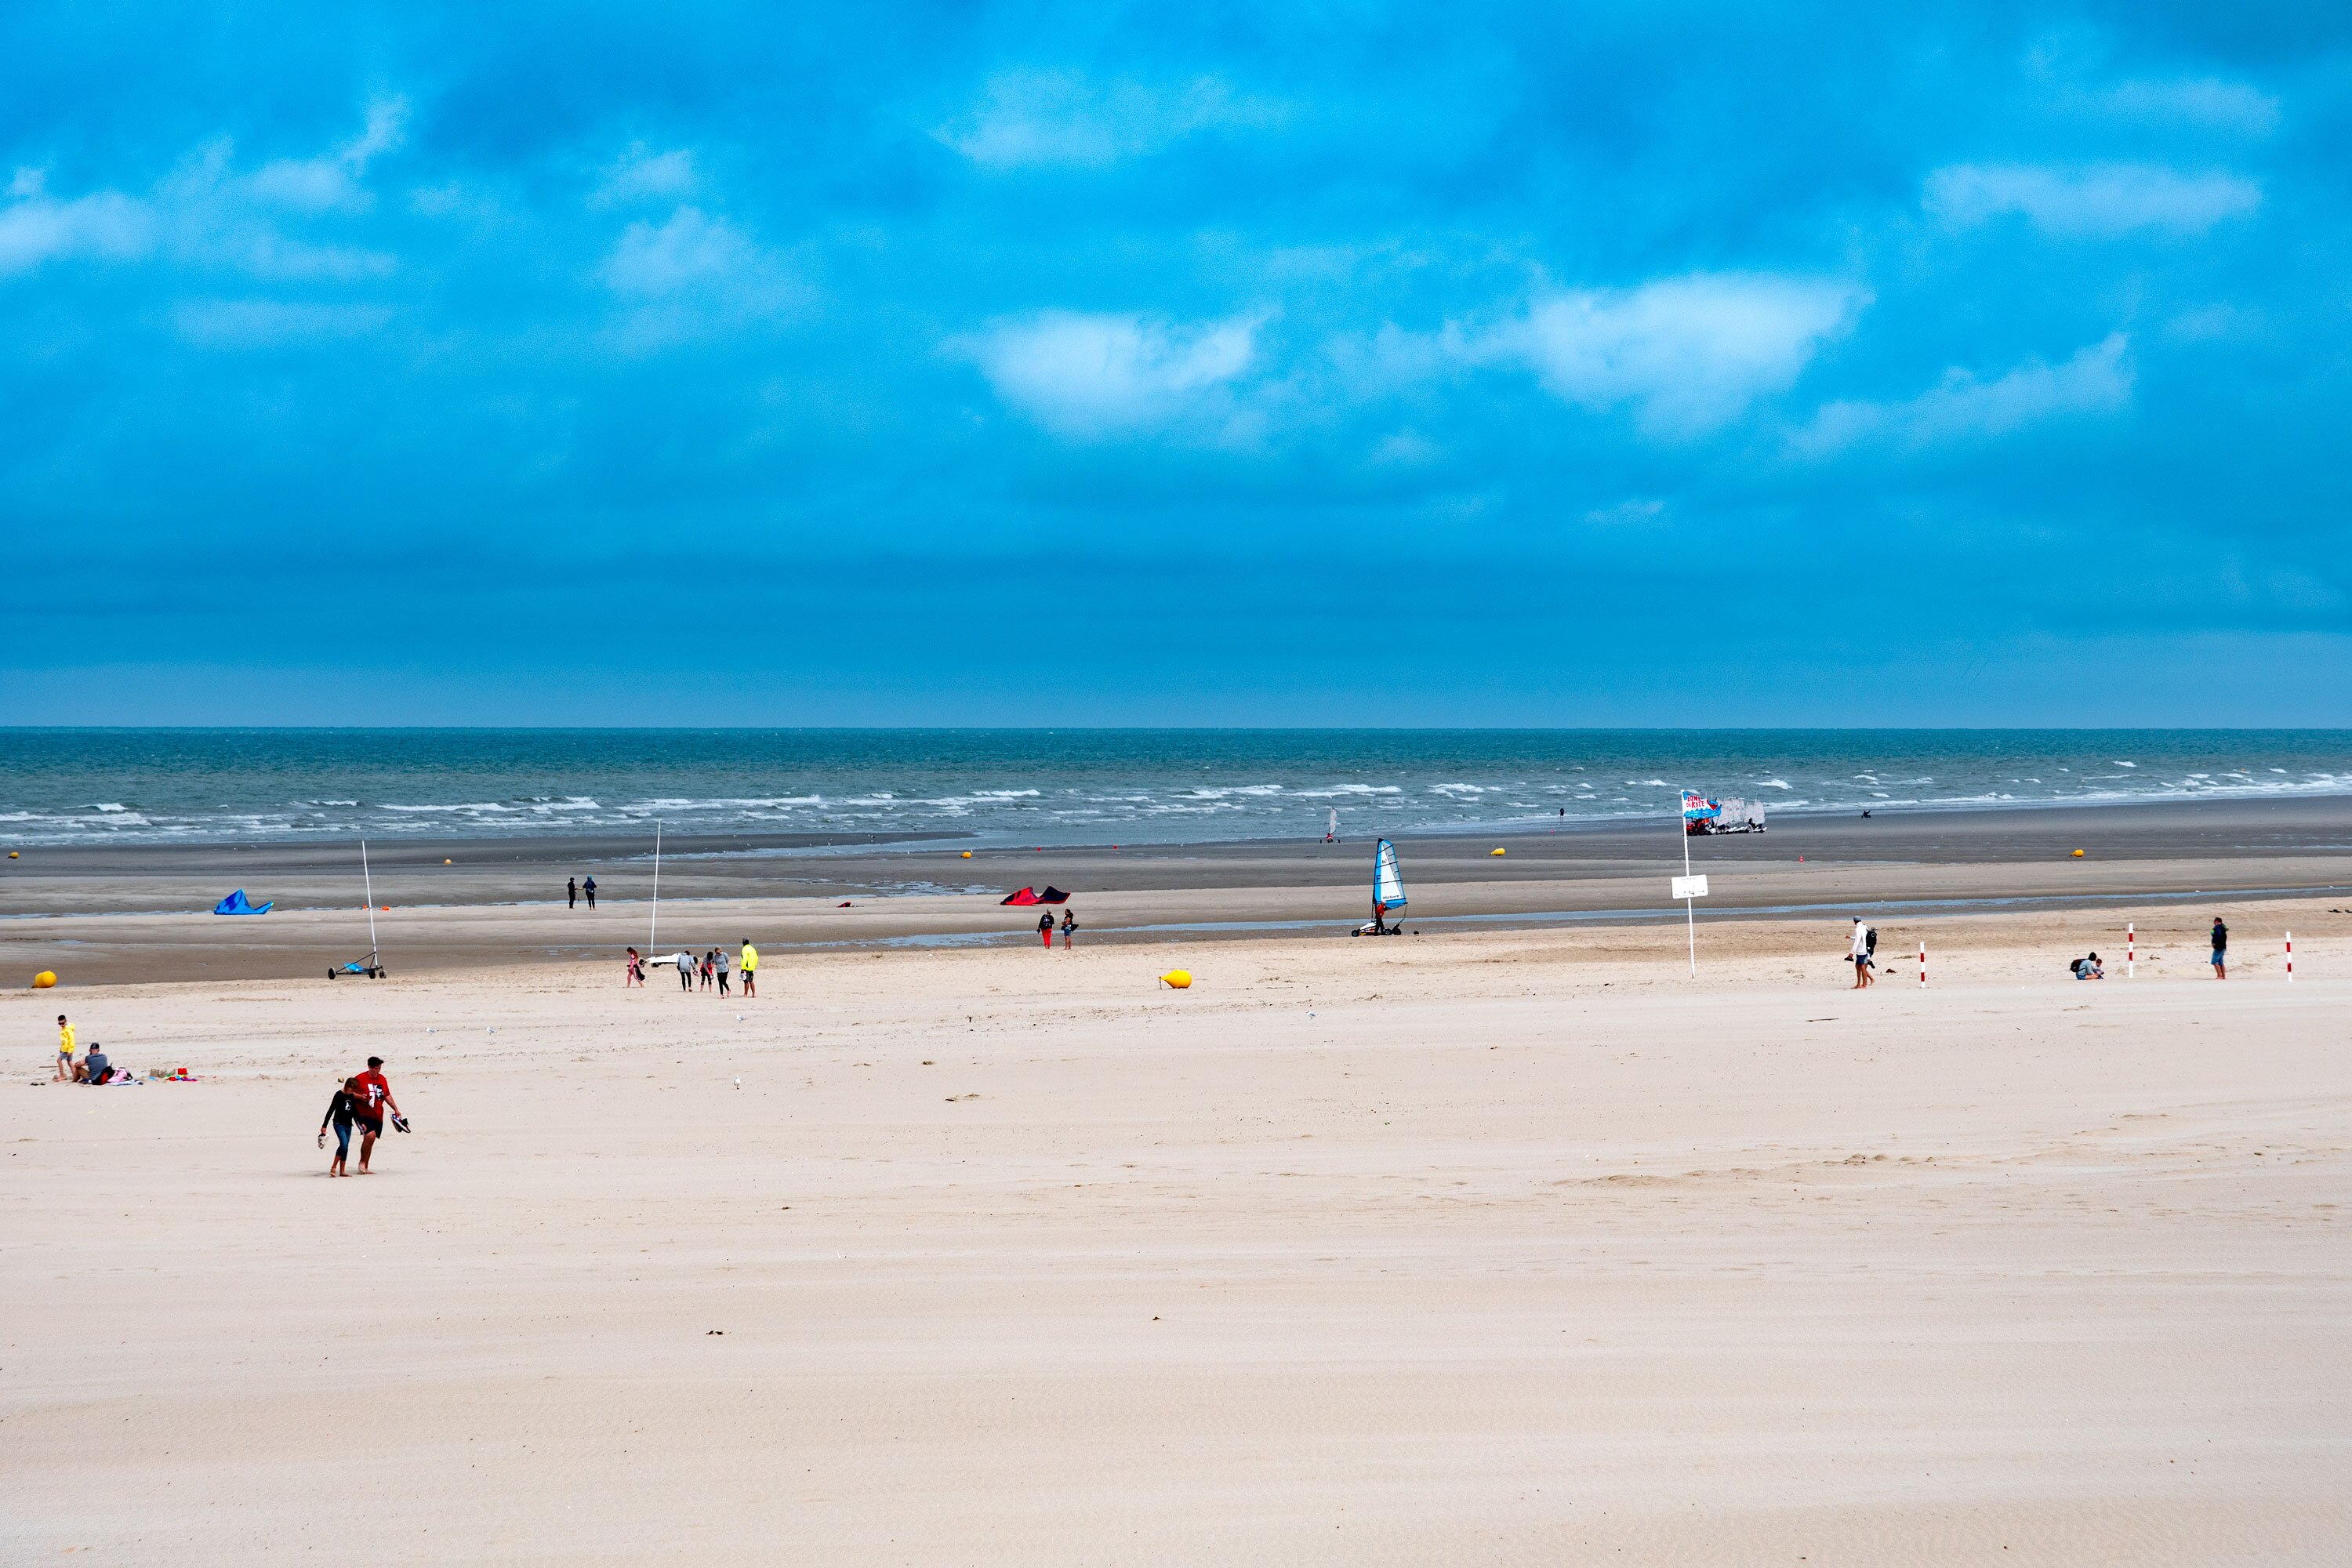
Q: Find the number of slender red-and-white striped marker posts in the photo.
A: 3